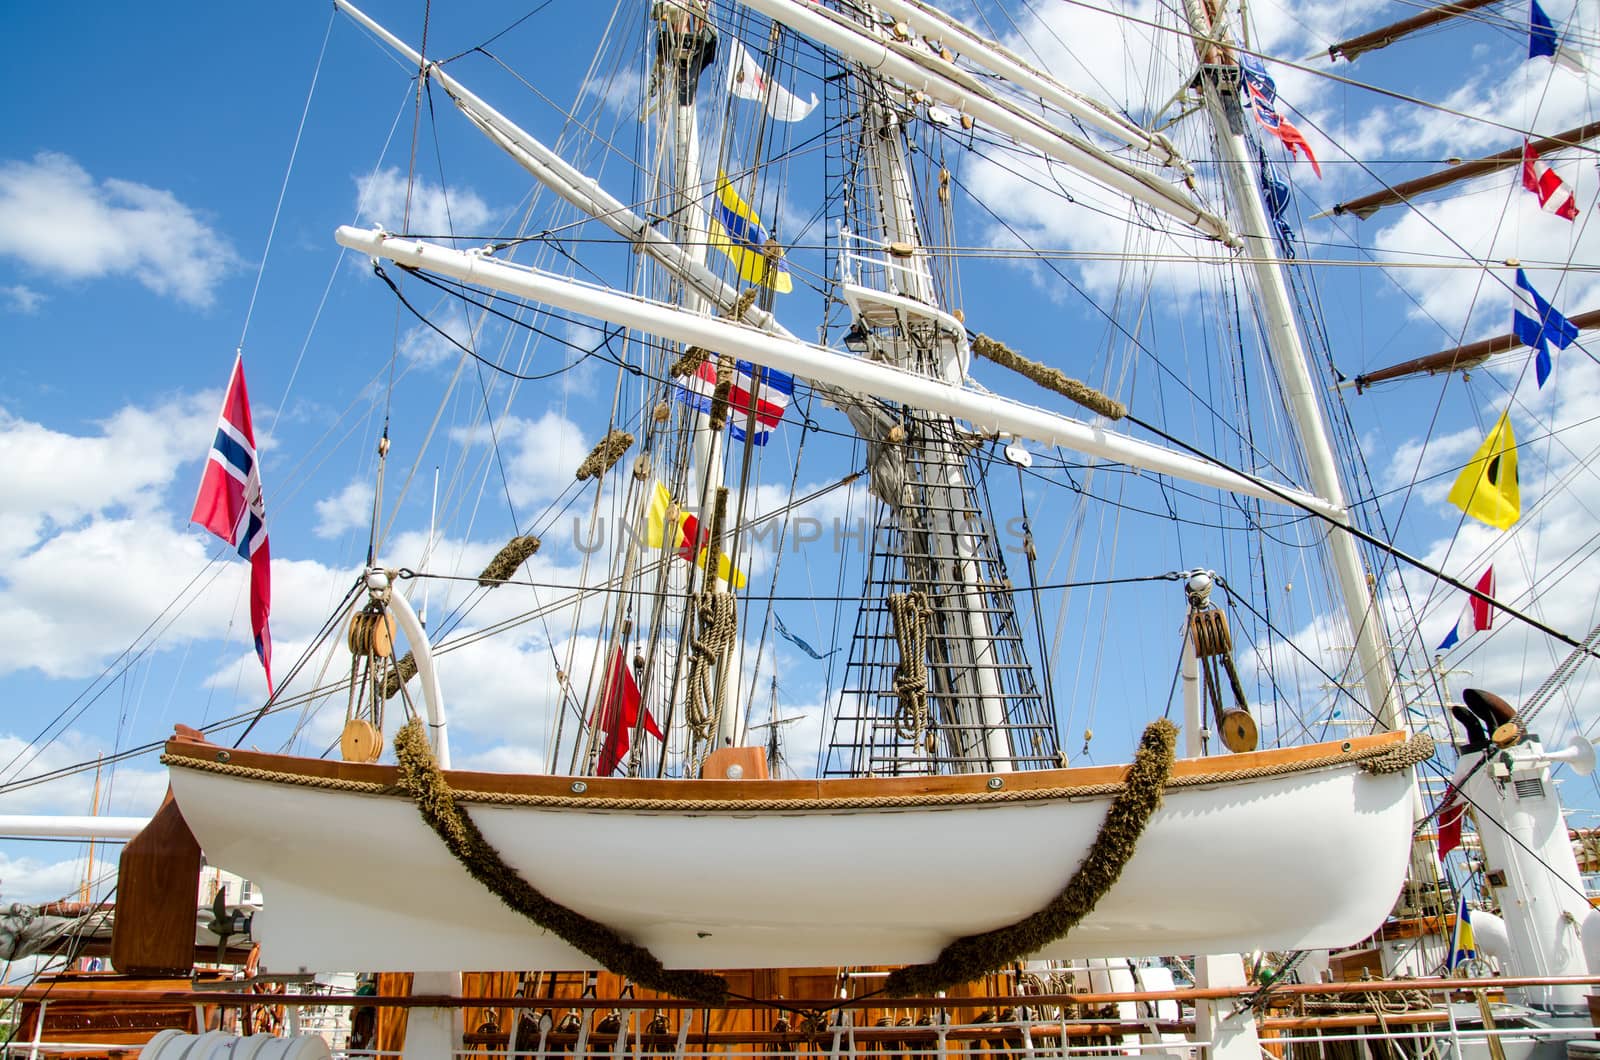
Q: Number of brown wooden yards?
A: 3